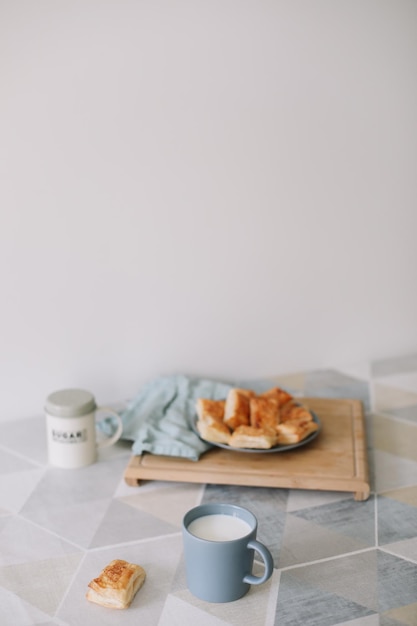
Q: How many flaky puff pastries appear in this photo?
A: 9